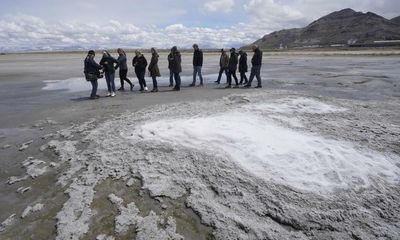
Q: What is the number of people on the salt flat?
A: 12